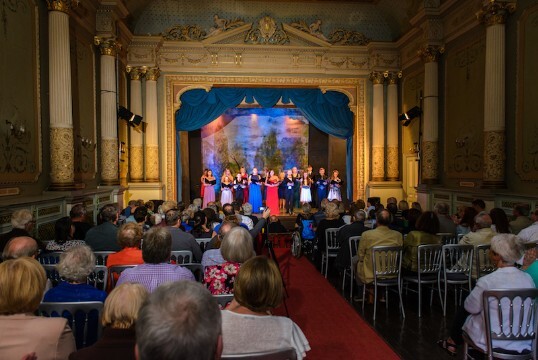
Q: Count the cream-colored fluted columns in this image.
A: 8